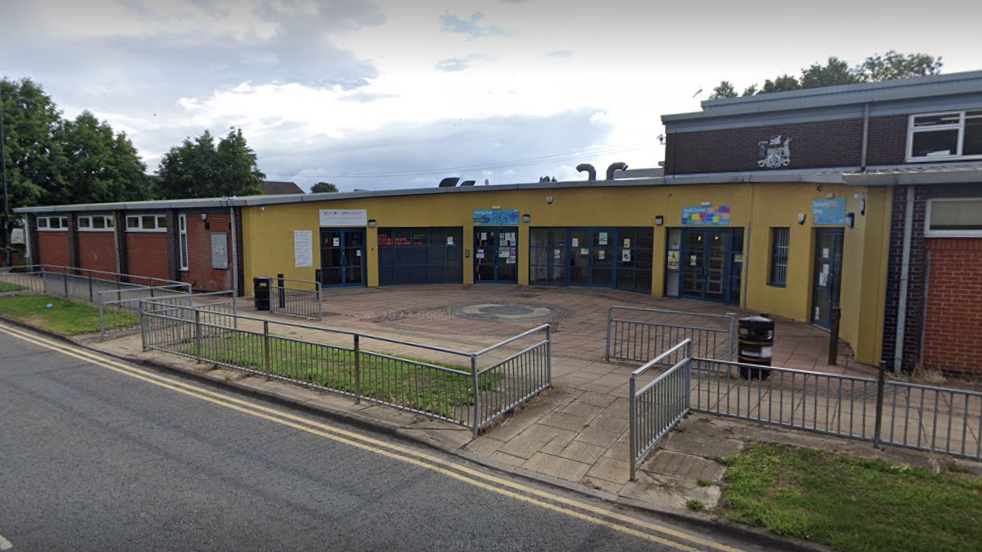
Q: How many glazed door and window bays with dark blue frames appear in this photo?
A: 7